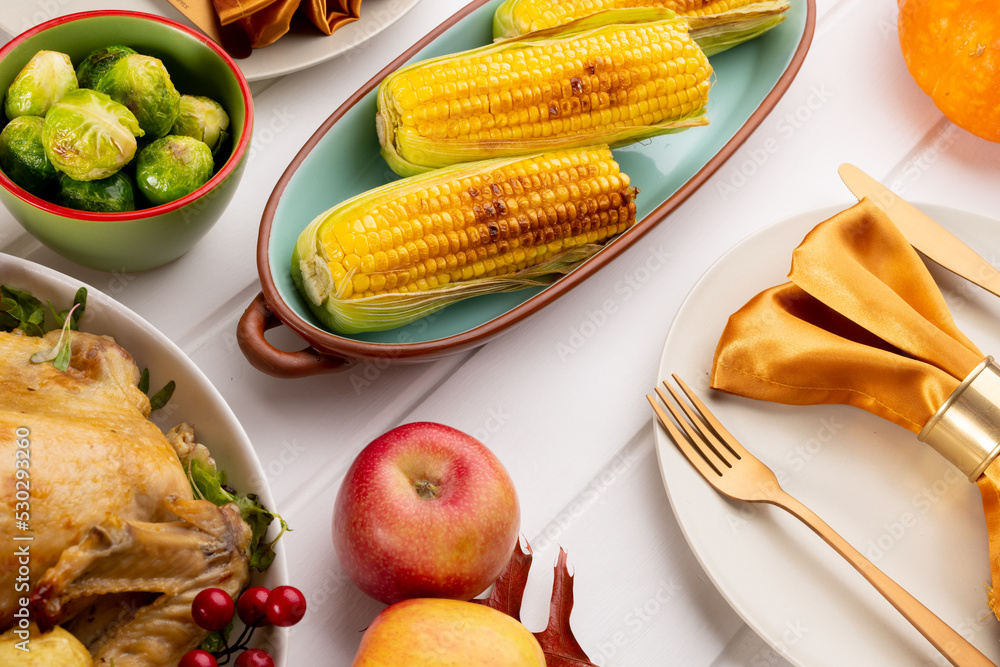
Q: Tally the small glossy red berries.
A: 5